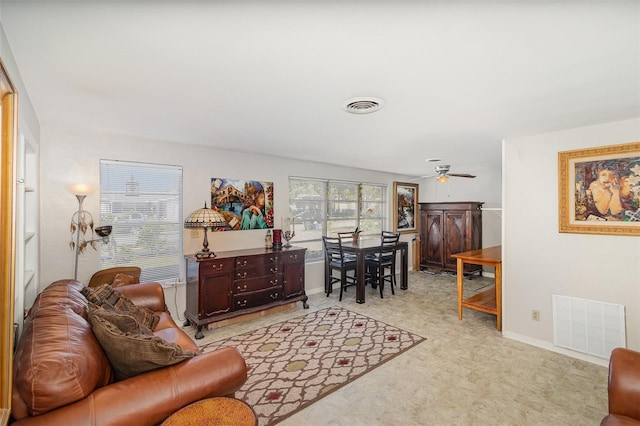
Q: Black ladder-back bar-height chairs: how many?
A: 4